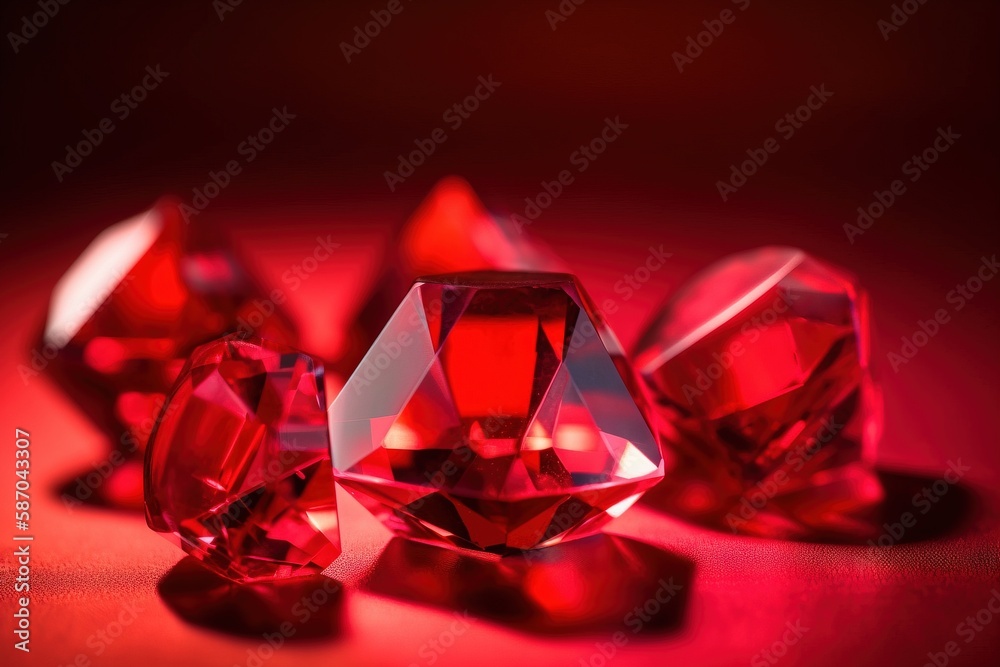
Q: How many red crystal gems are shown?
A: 5